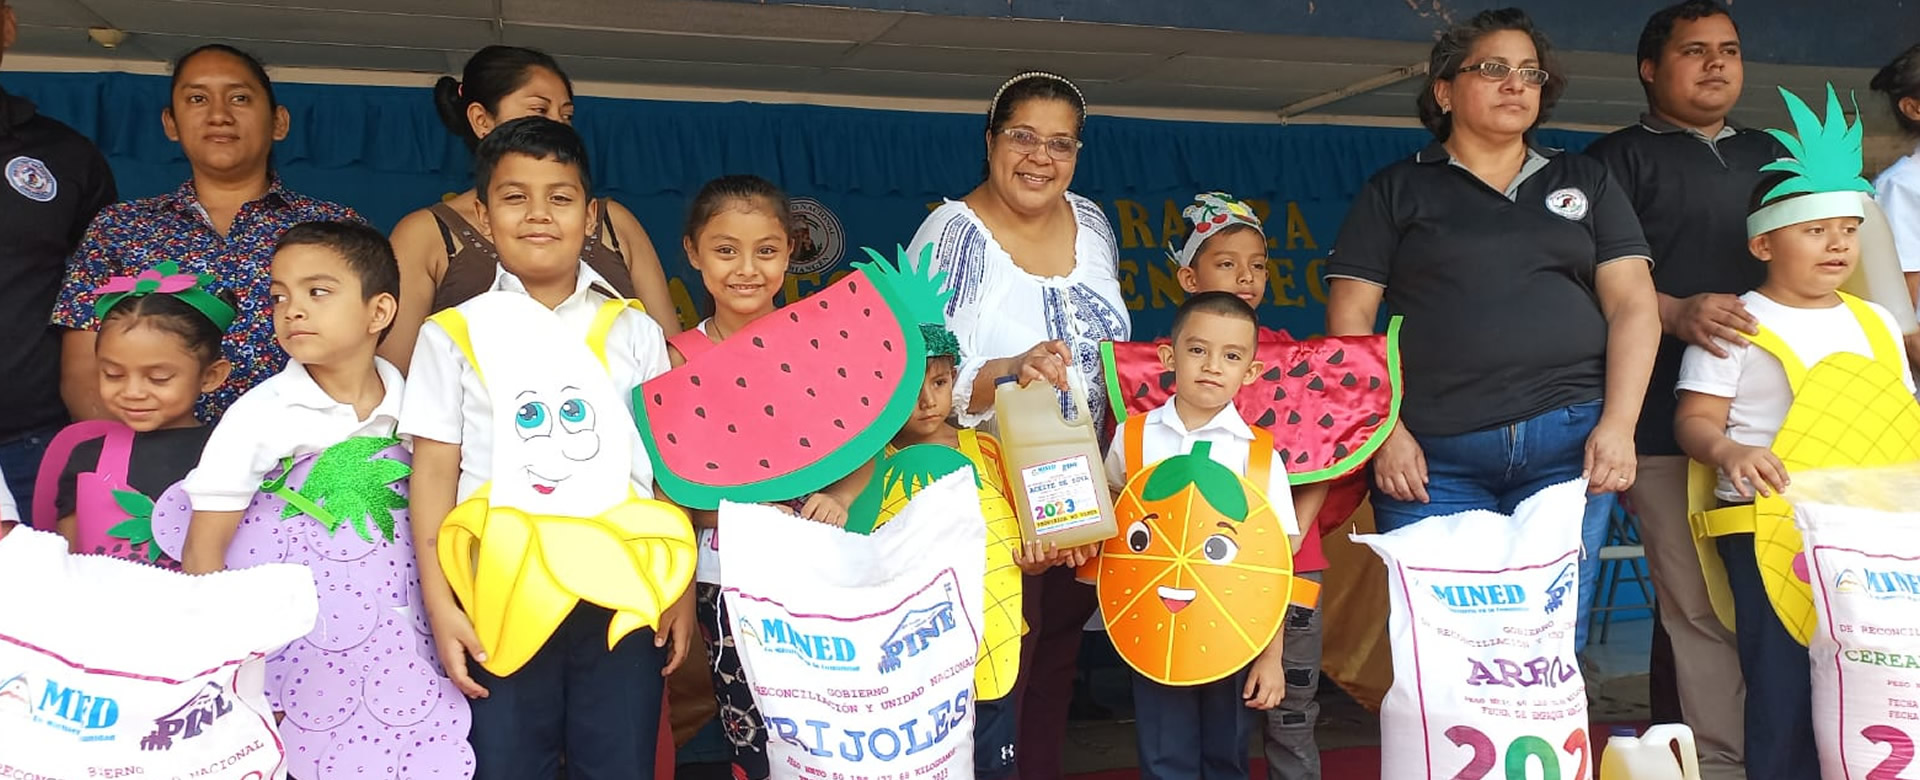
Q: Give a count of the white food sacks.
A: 4